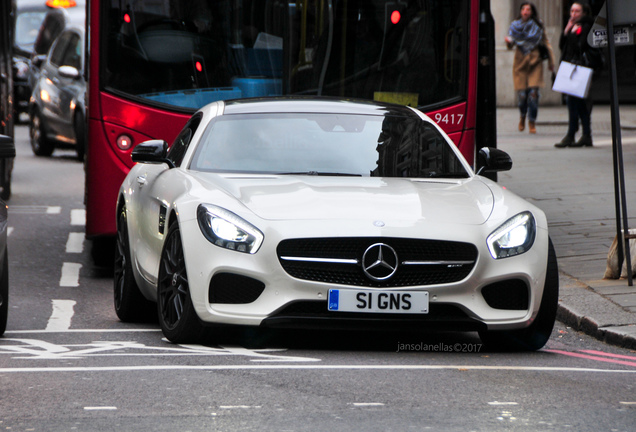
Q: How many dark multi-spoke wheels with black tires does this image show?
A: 2